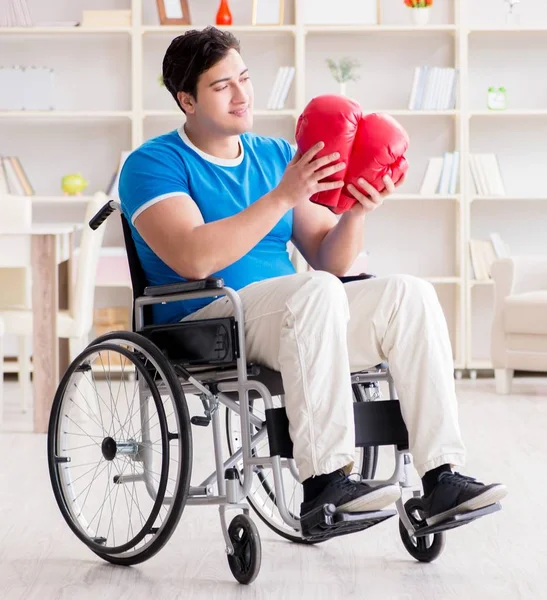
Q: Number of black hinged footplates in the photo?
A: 2